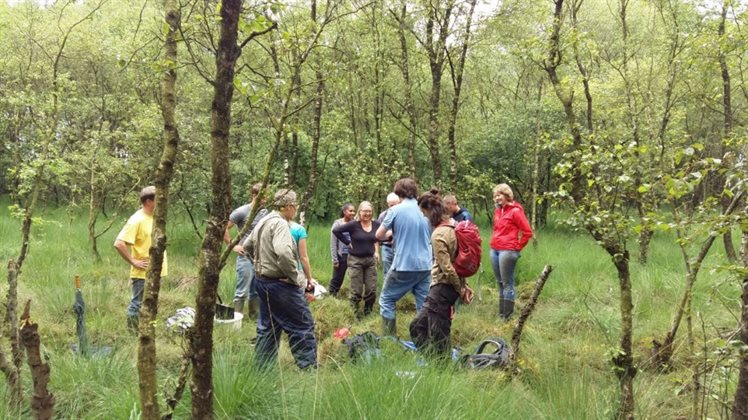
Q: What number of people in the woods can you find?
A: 11